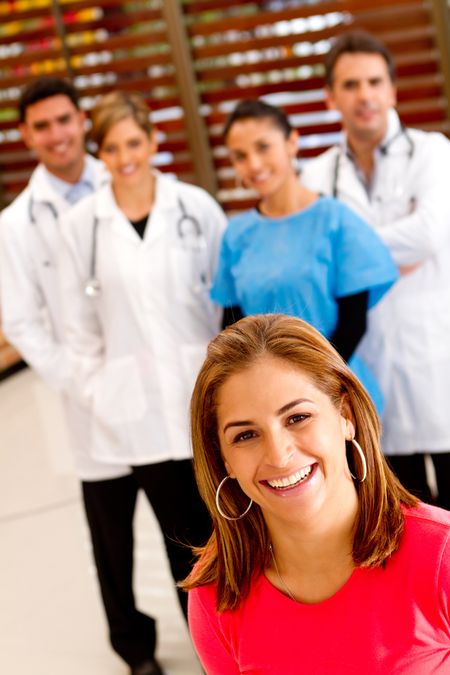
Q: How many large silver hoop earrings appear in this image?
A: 2